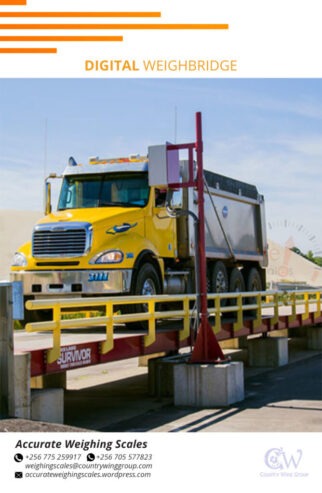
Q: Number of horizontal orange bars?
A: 5